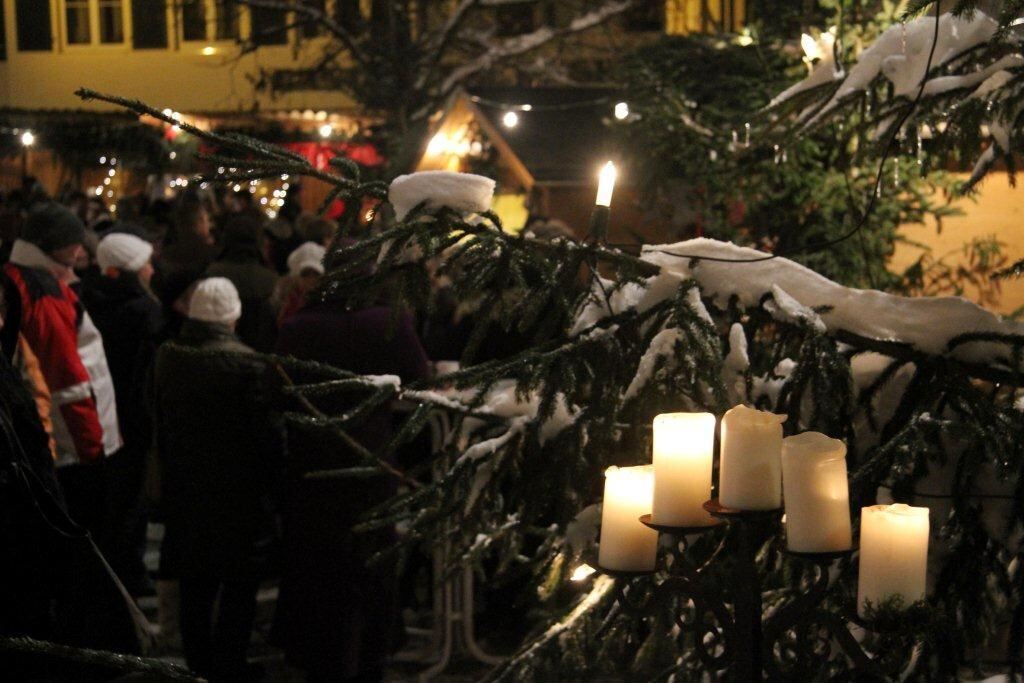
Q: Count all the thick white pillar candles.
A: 5